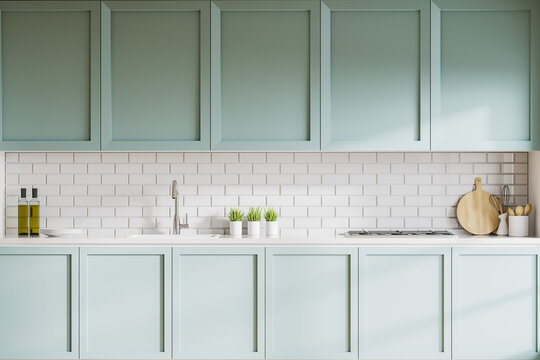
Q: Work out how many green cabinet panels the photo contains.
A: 11